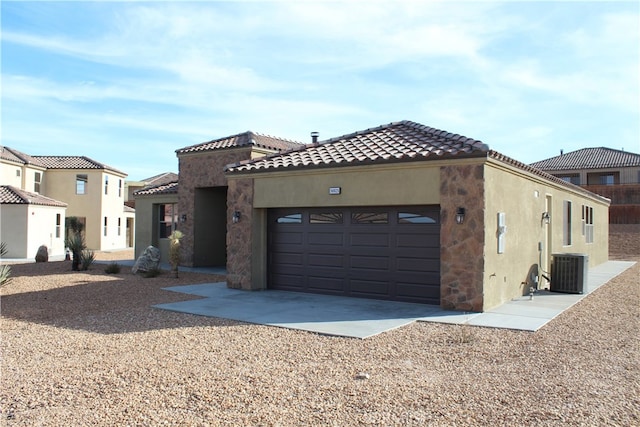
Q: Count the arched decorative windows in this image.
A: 4